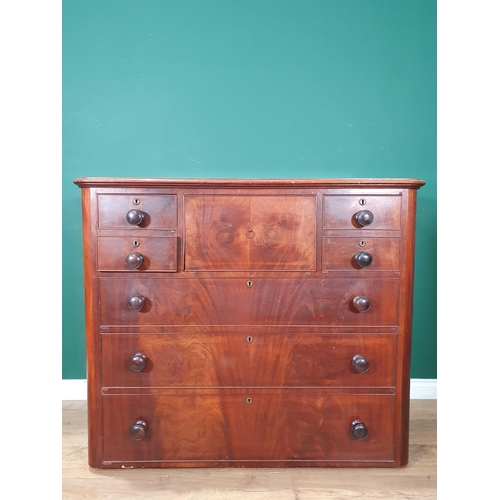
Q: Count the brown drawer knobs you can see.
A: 10